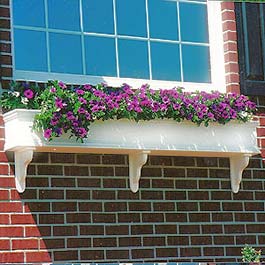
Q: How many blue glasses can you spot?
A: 12